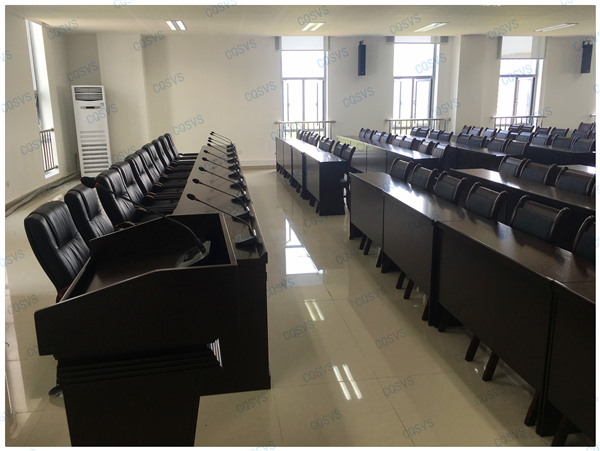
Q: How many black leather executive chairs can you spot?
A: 10